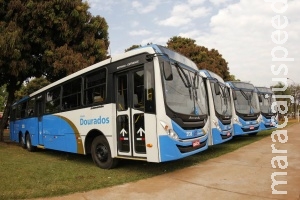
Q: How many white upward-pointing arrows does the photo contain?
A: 2